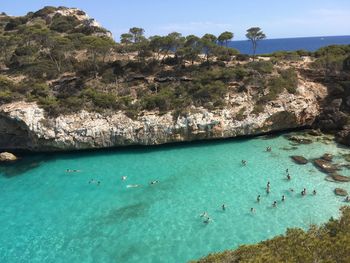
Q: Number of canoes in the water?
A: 0